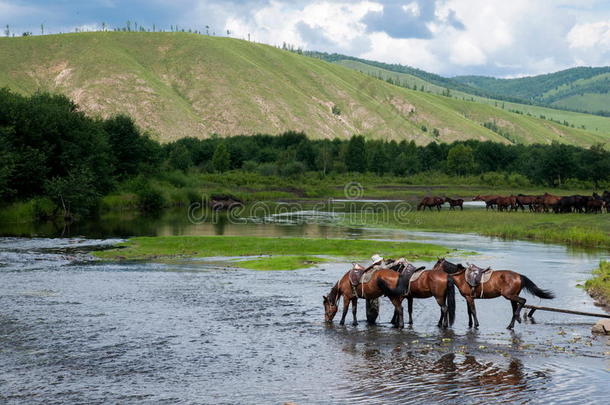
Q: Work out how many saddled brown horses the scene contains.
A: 3